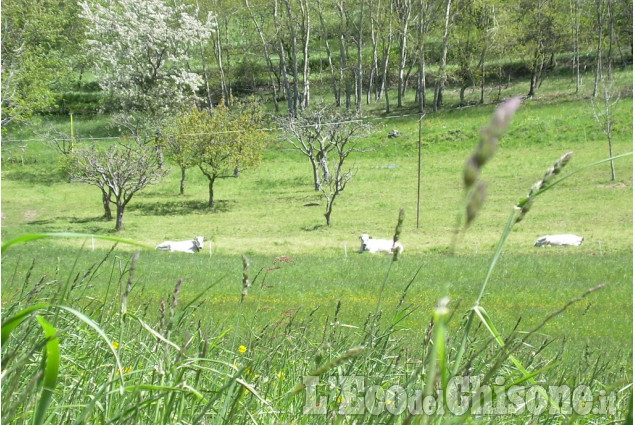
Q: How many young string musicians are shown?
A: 0